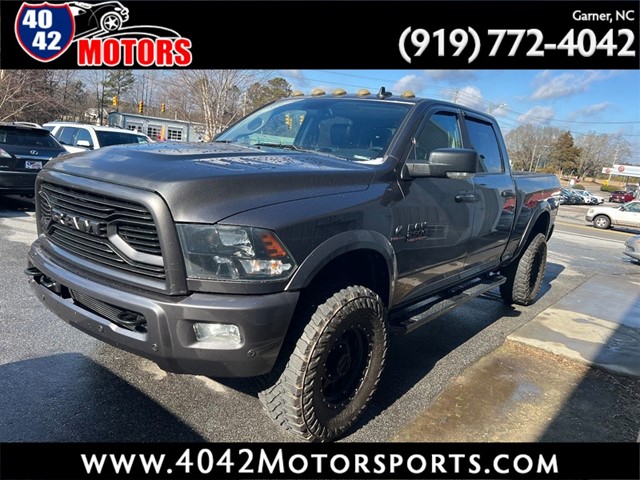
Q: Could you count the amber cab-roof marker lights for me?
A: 5